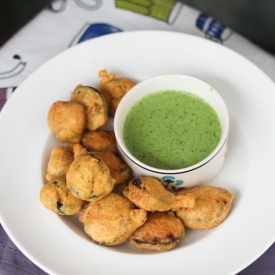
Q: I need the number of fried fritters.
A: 12